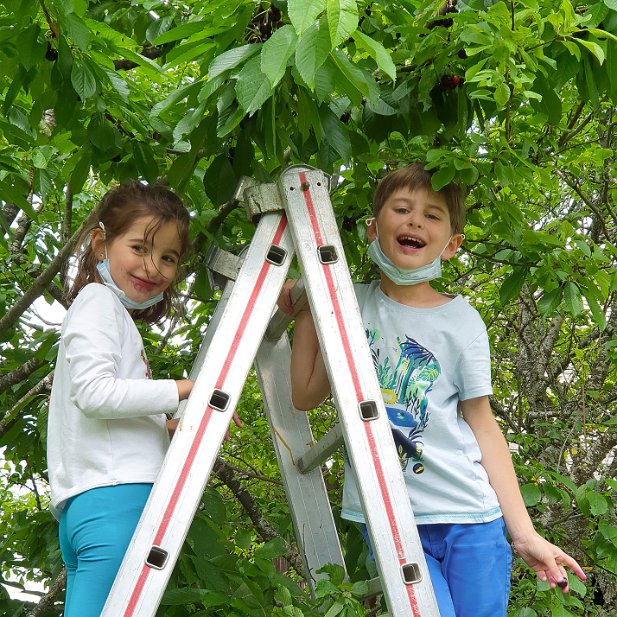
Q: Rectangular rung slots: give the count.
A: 6